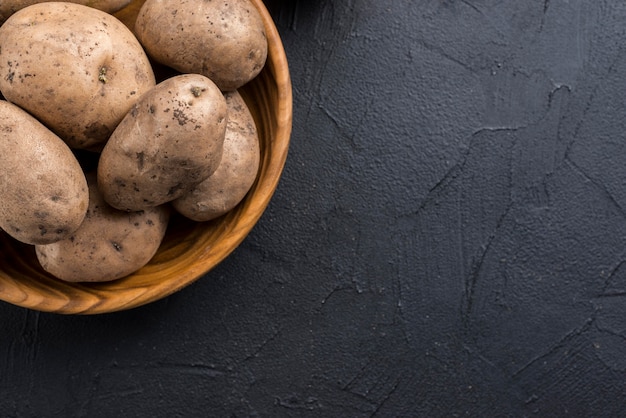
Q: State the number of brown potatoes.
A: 7